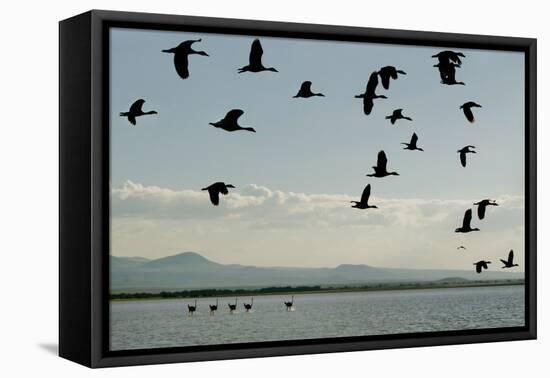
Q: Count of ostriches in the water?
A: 5